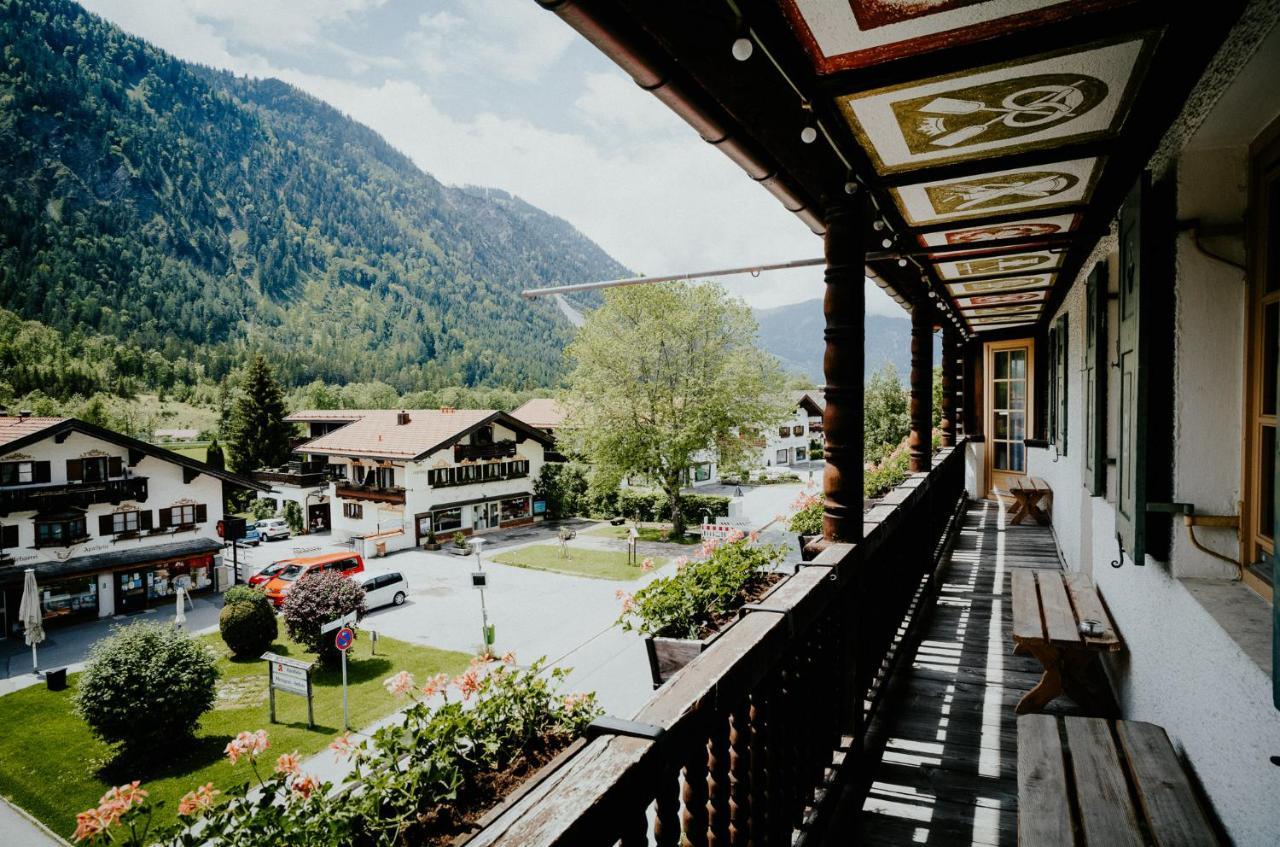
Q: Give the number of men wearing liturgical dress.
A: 0